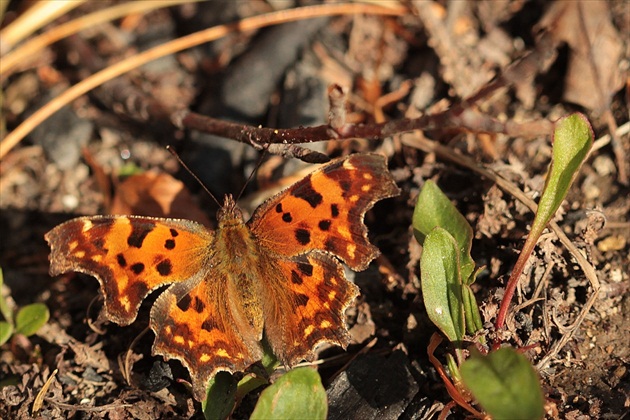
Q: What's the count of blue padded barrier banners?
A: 0